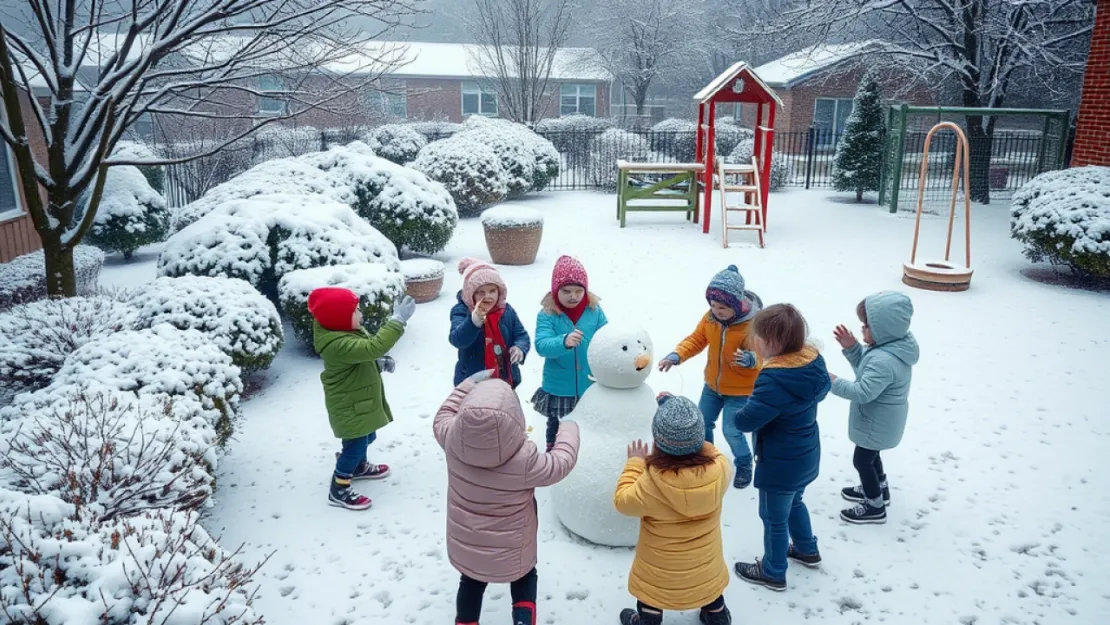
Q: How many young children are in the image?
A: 8